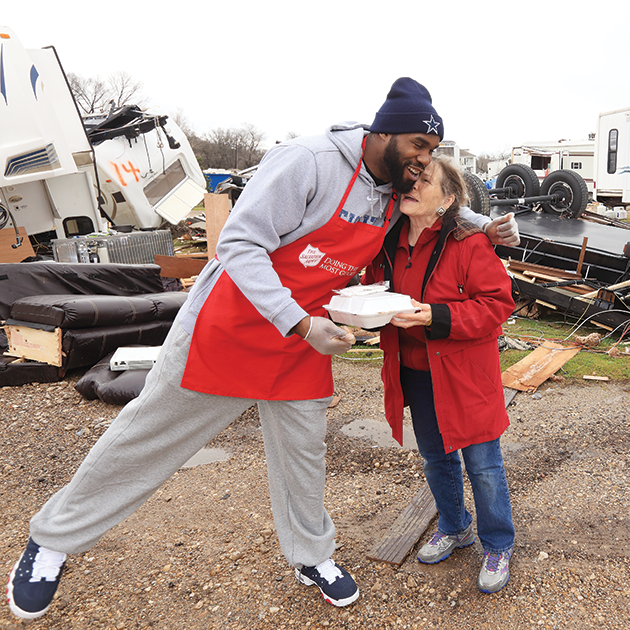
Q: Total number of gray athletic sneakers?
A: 2